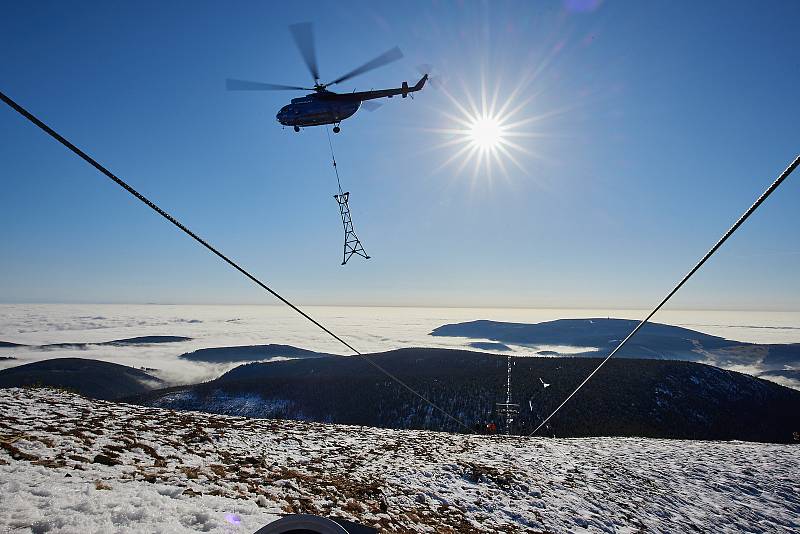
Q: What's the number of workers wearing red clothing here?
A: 1